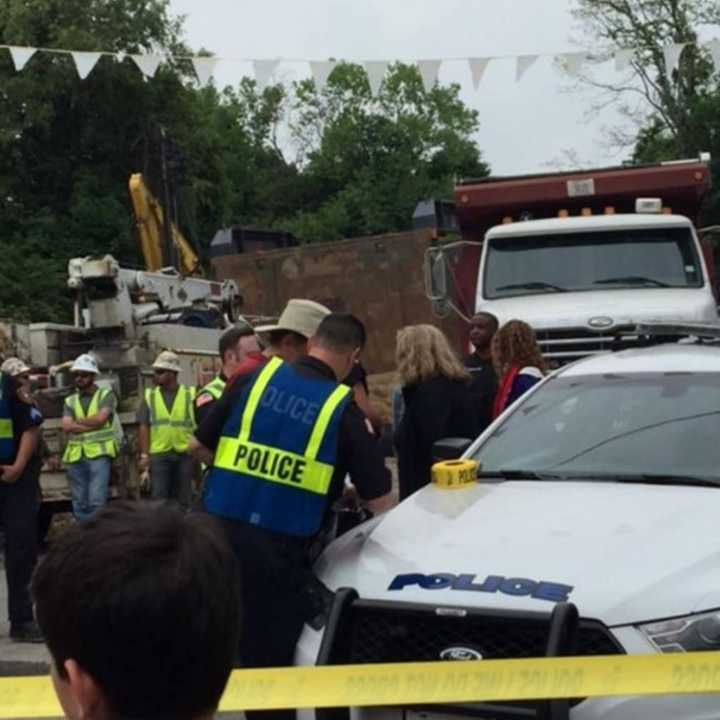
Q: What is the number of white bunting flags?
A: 14